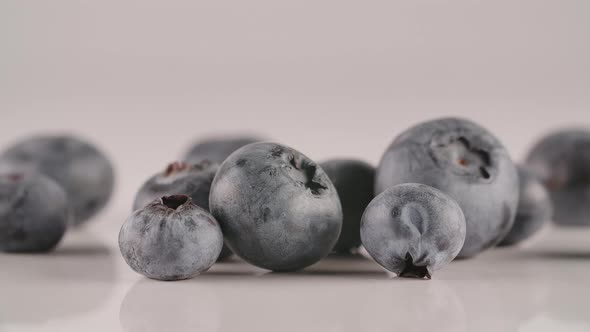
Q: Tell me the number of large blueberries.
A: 2